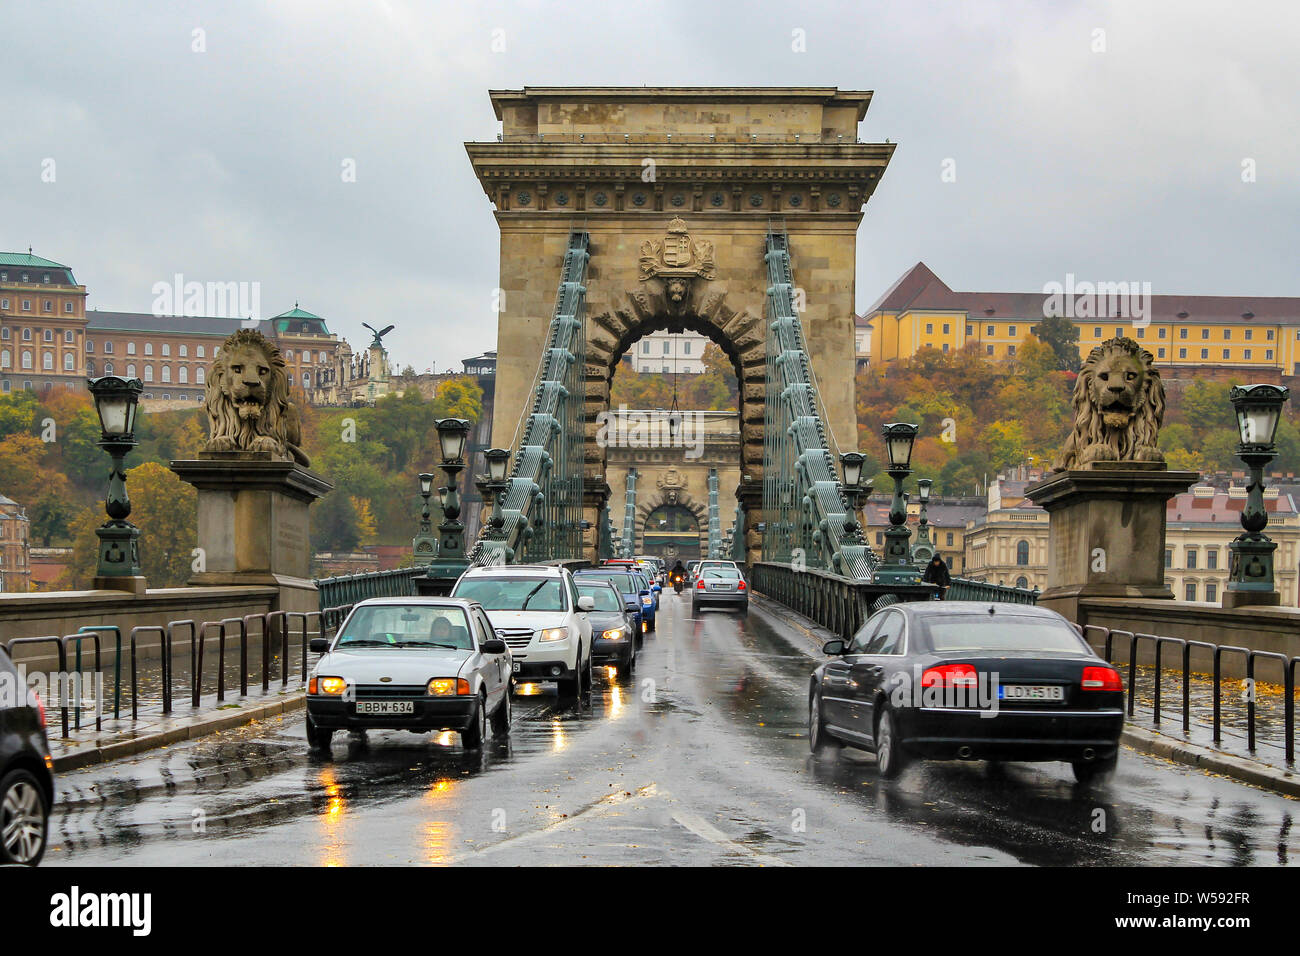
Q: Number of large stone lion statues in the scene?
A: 2